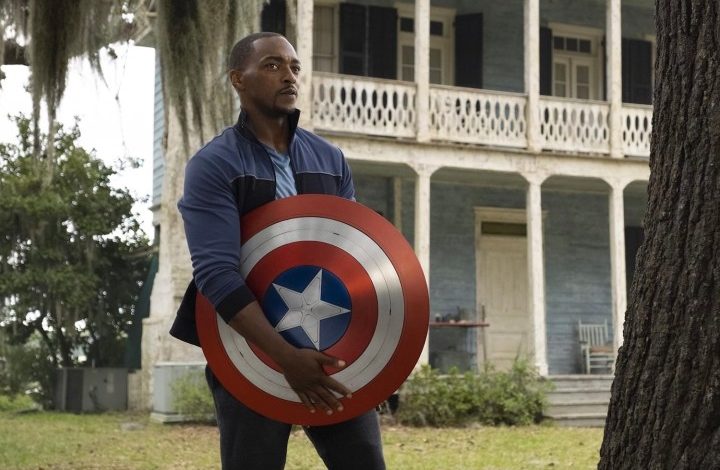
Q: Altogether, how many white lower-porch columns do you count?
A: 3